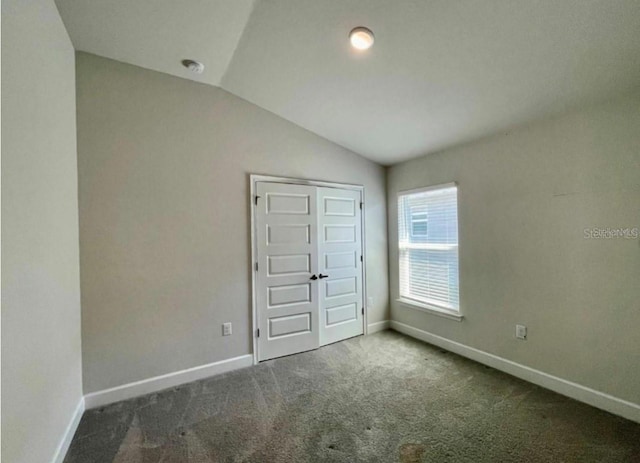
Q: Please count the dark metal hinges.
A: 6